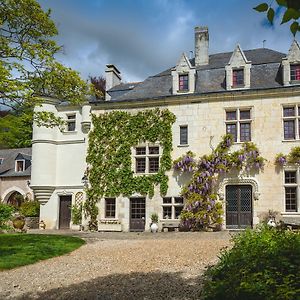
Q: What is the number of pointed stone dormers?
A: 3